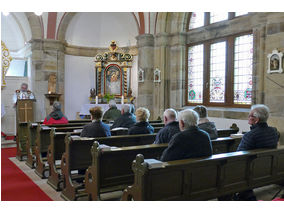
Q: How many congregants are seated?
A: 9